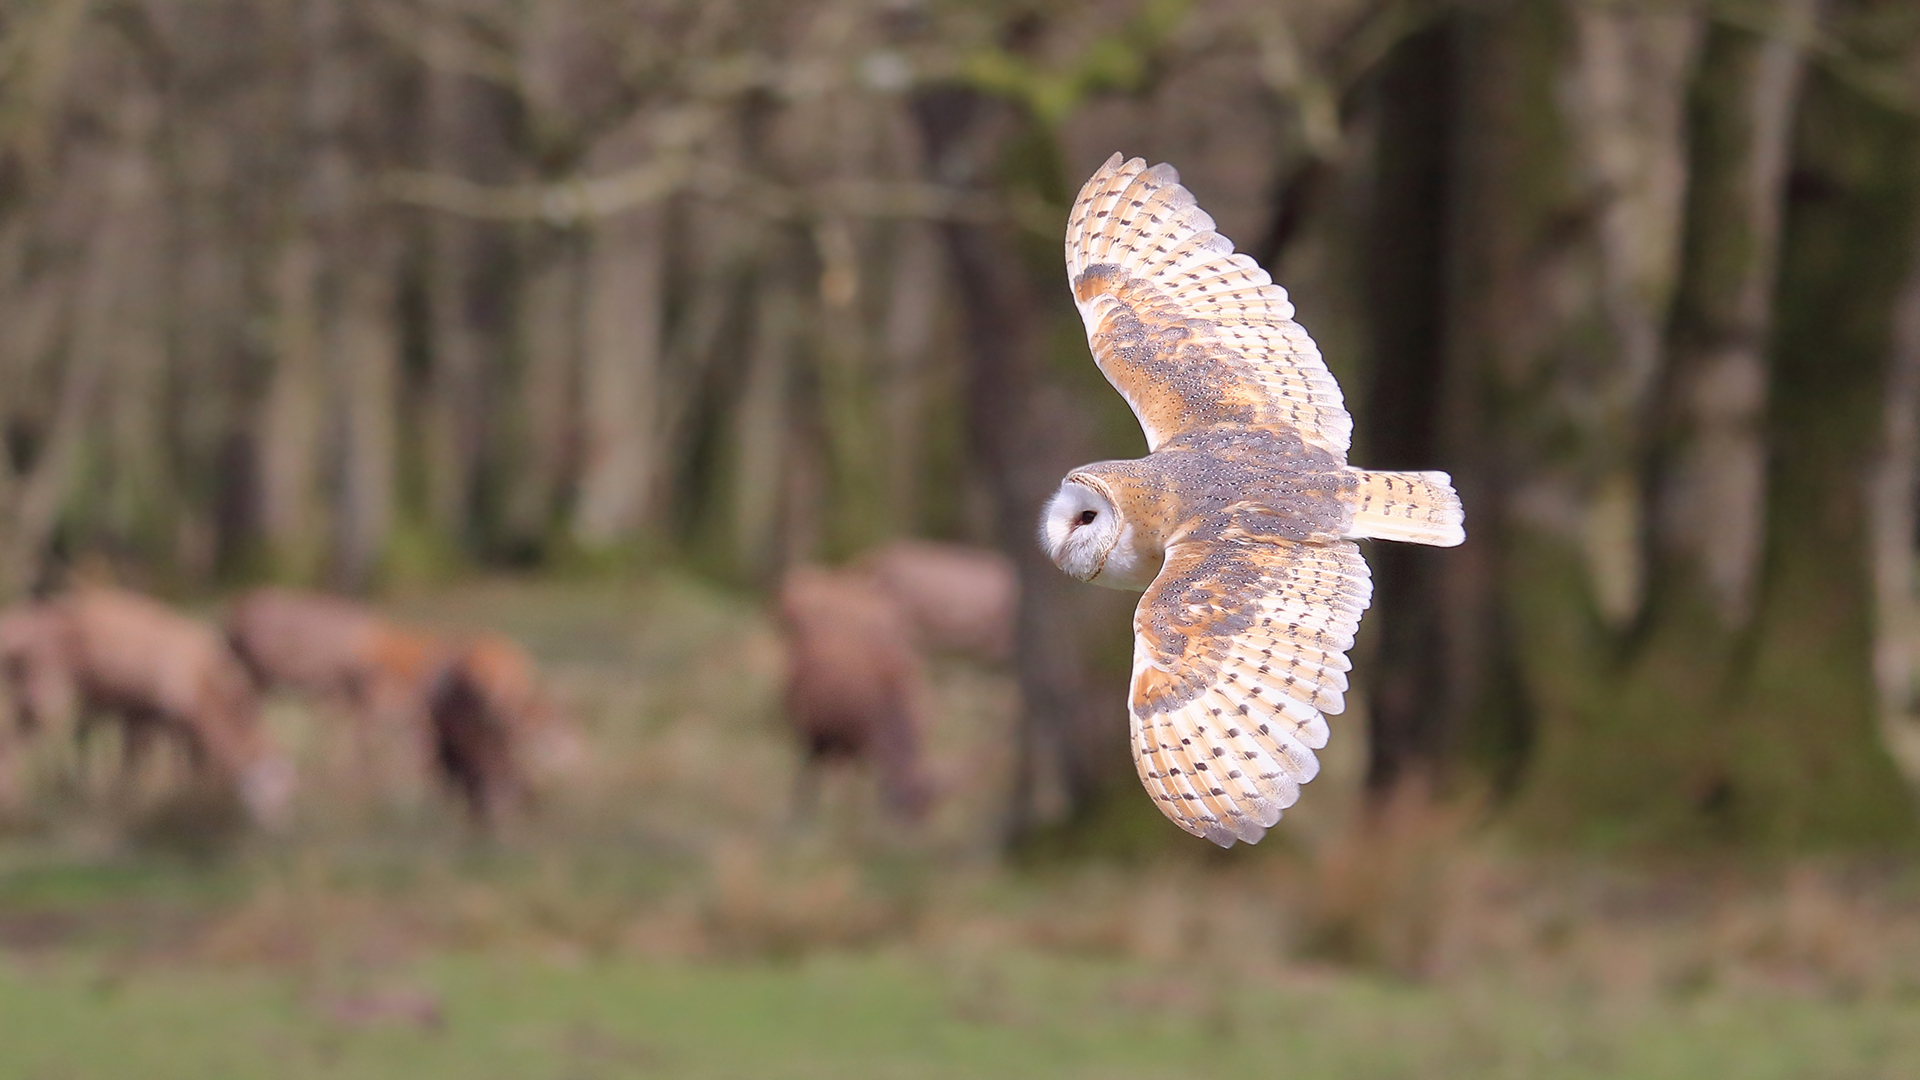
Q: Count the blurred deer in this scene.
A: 6